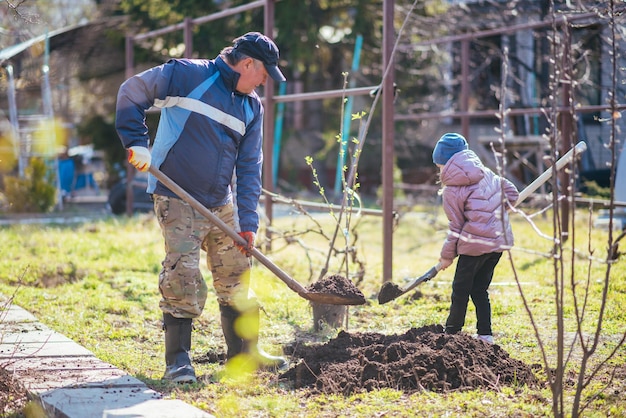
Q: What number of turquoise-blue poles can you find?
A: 2